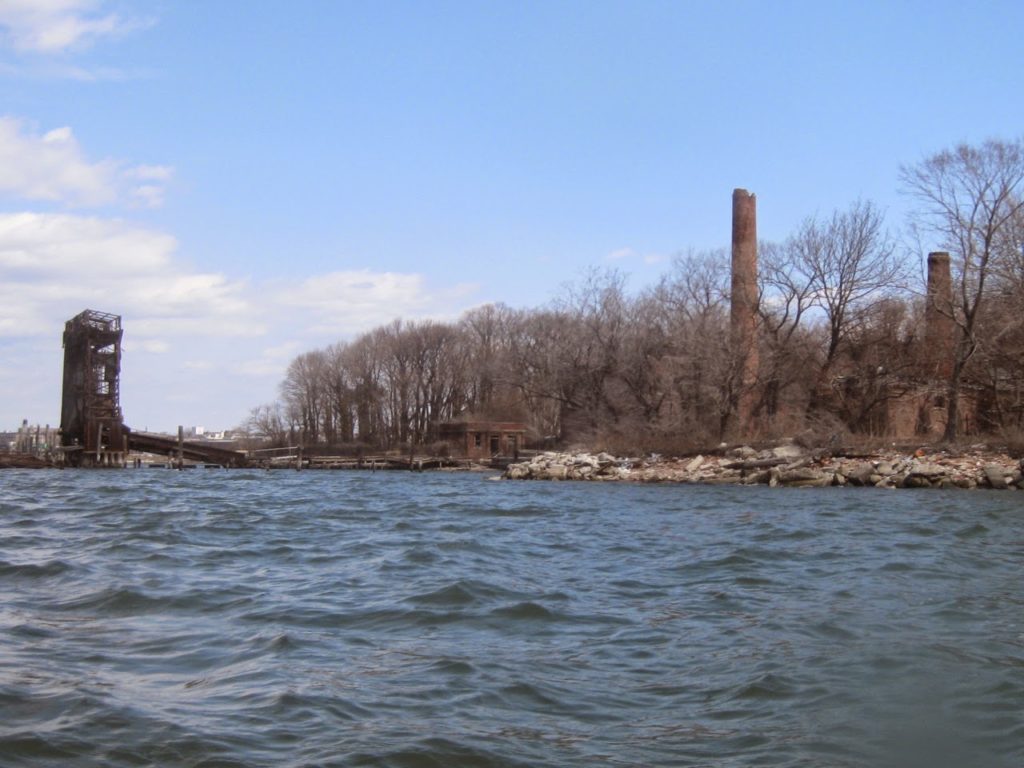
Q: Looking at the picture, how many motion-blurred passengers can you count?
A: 0